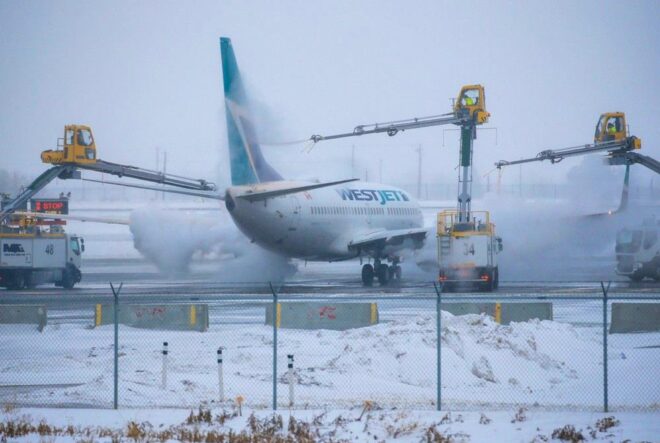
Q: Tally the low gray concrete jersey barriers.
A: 5